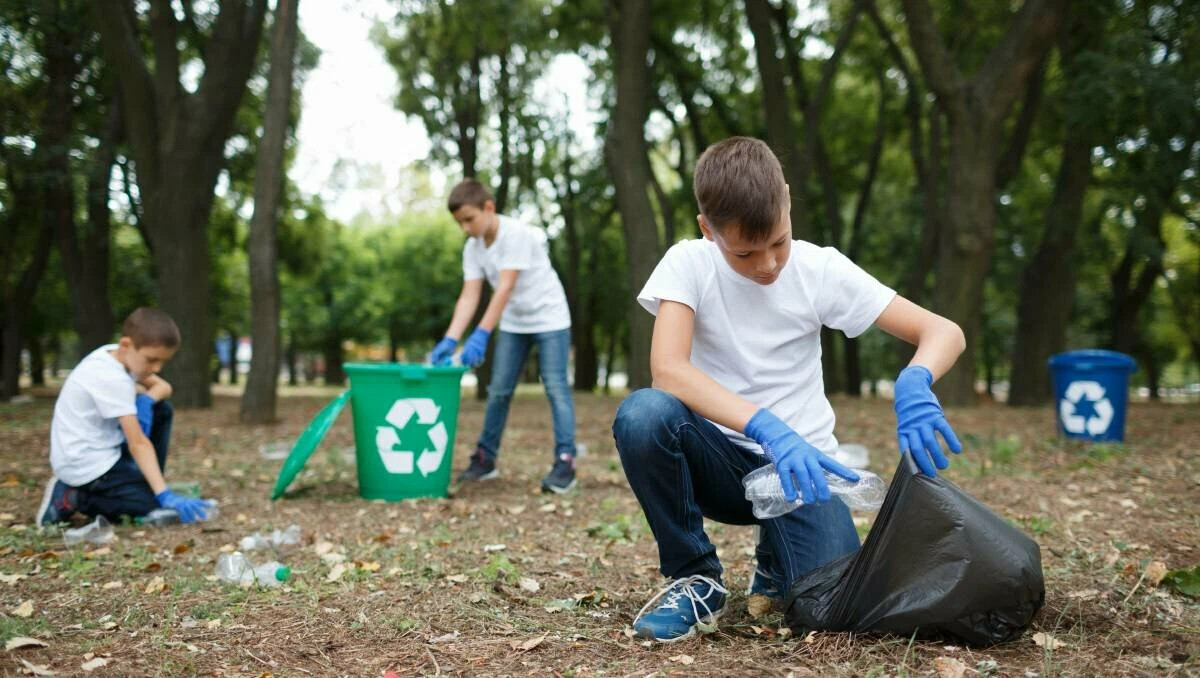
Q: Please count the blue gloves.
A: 6